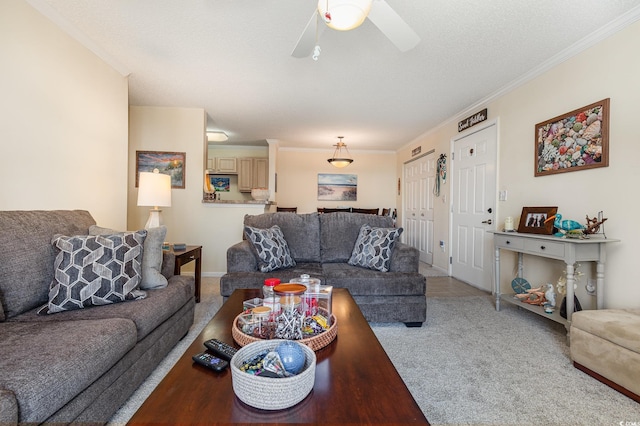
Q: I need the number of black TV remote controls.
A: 2